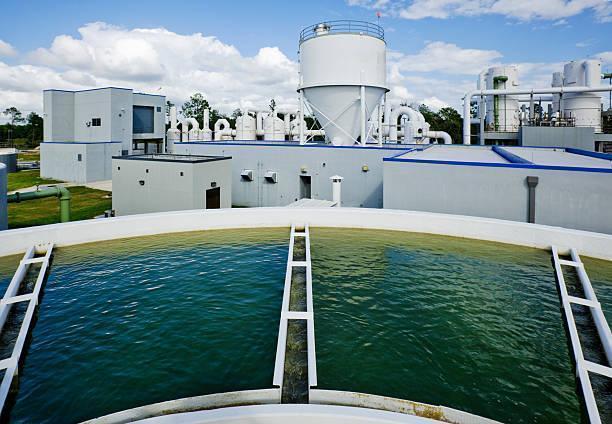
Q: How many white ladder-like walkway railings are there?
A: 3